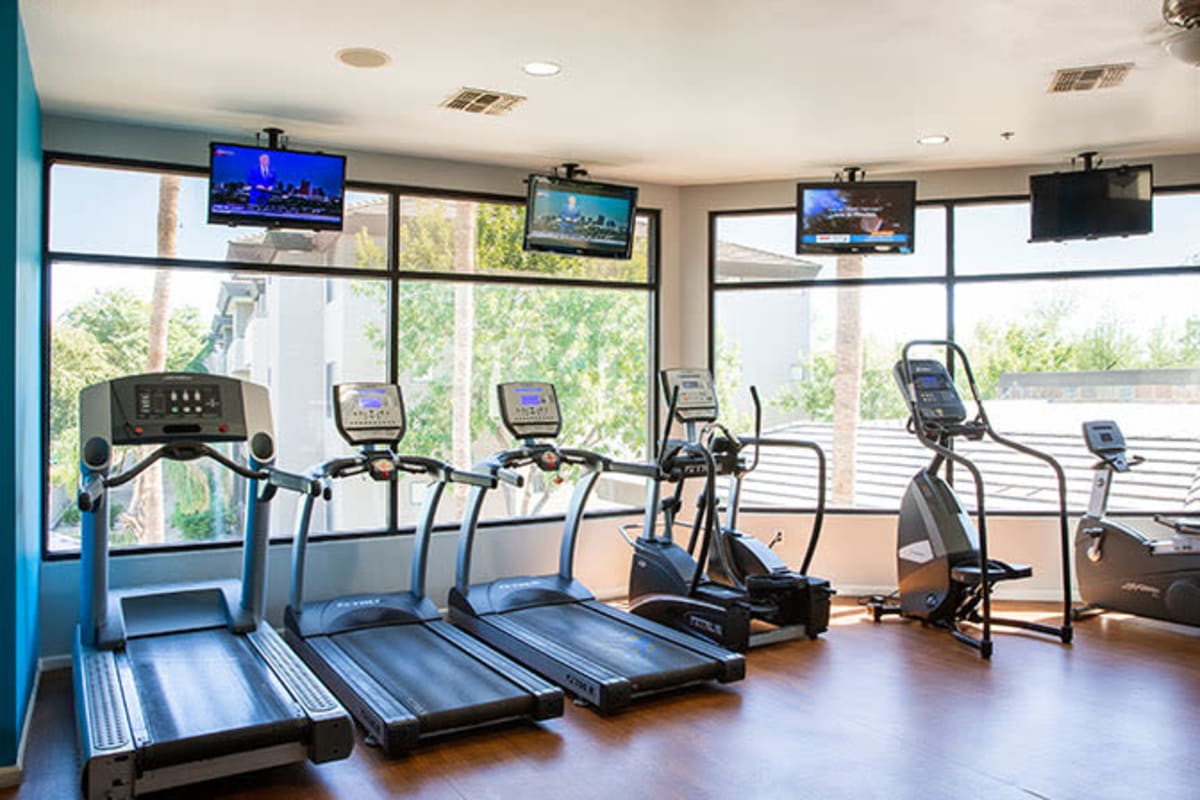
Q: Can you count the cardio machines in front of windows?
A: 6